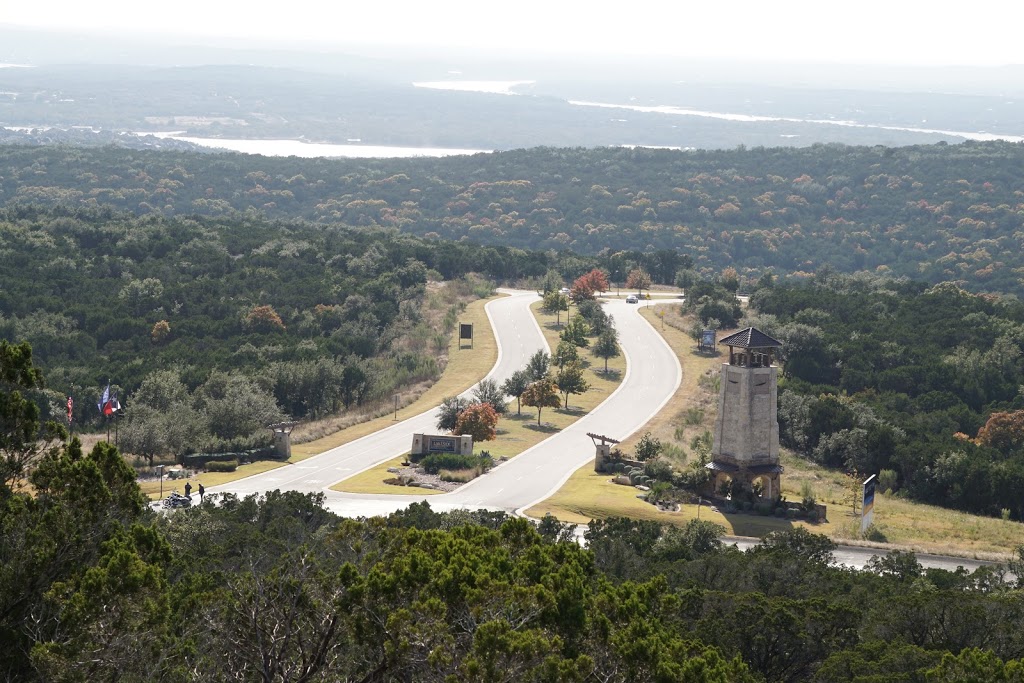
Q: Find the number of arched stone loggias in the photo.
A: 1